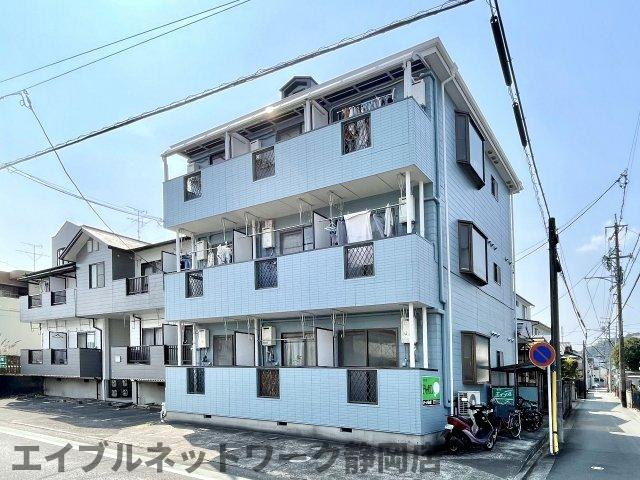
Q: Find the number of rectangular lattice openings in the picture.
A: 9